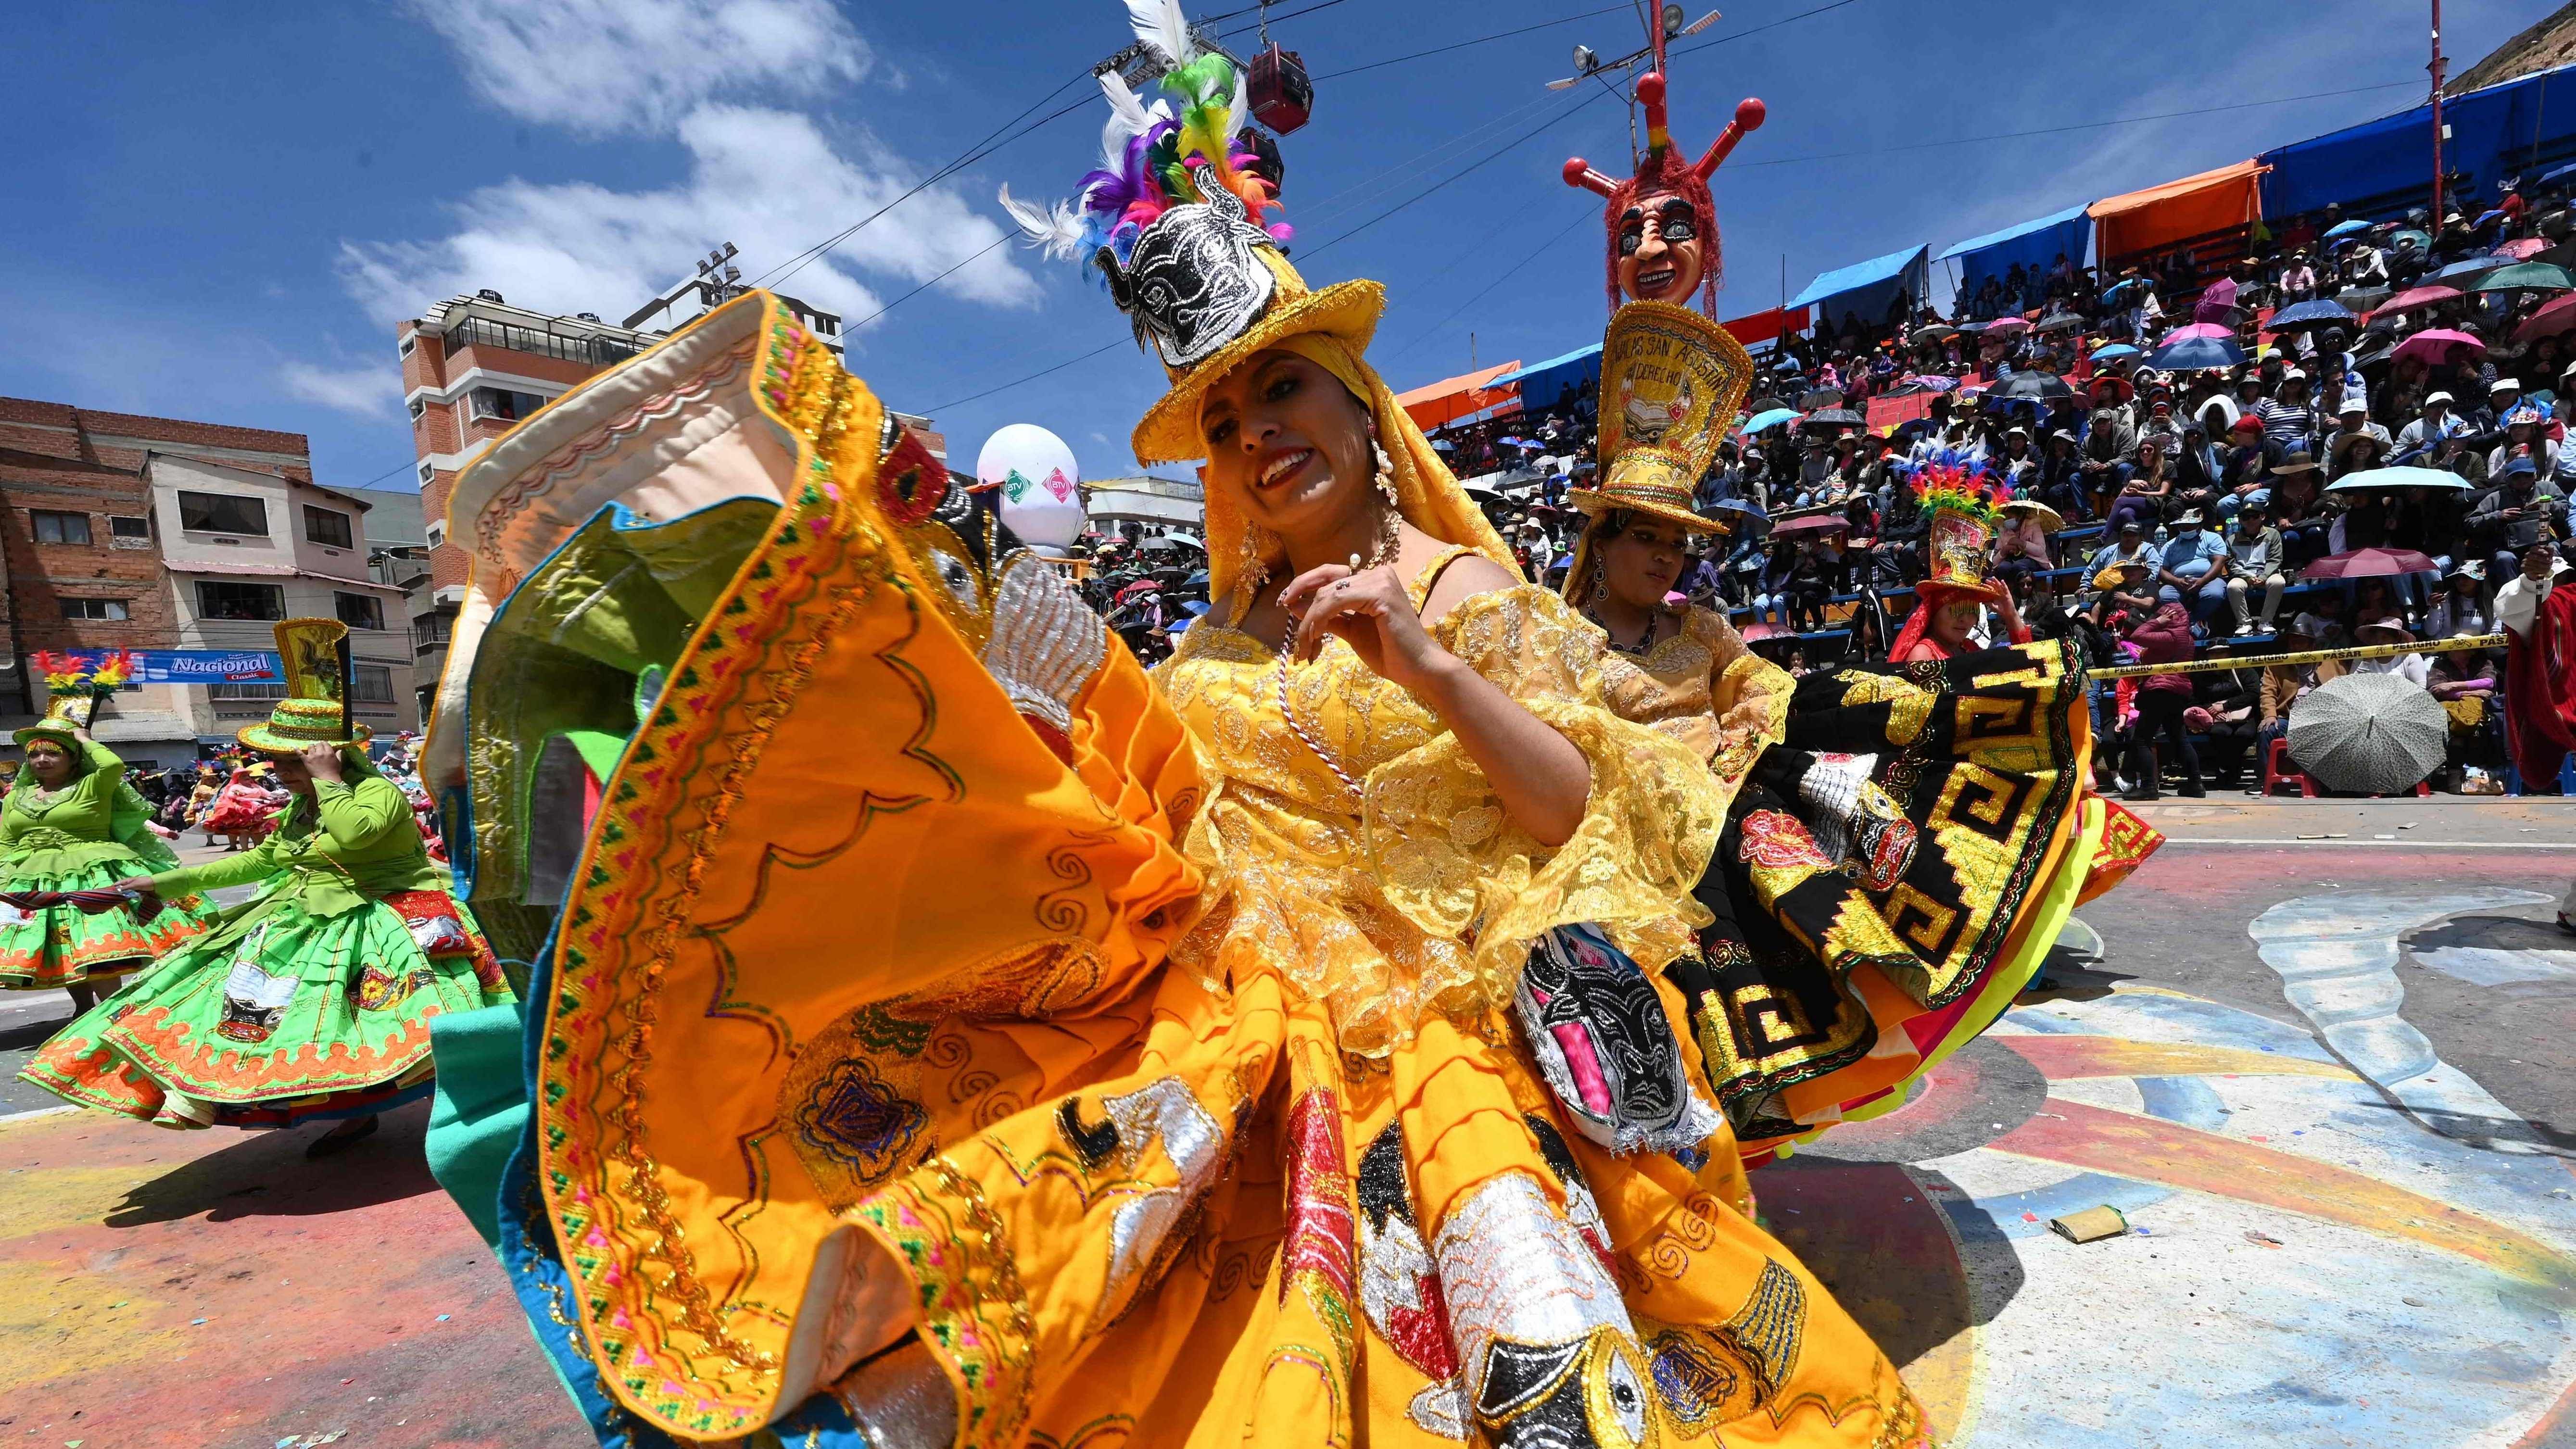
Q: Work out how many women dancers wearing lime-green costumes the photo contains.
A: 2